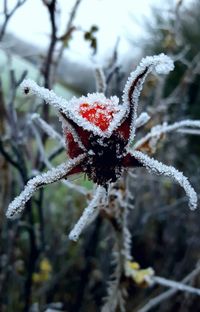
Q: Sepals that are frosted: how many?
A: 5